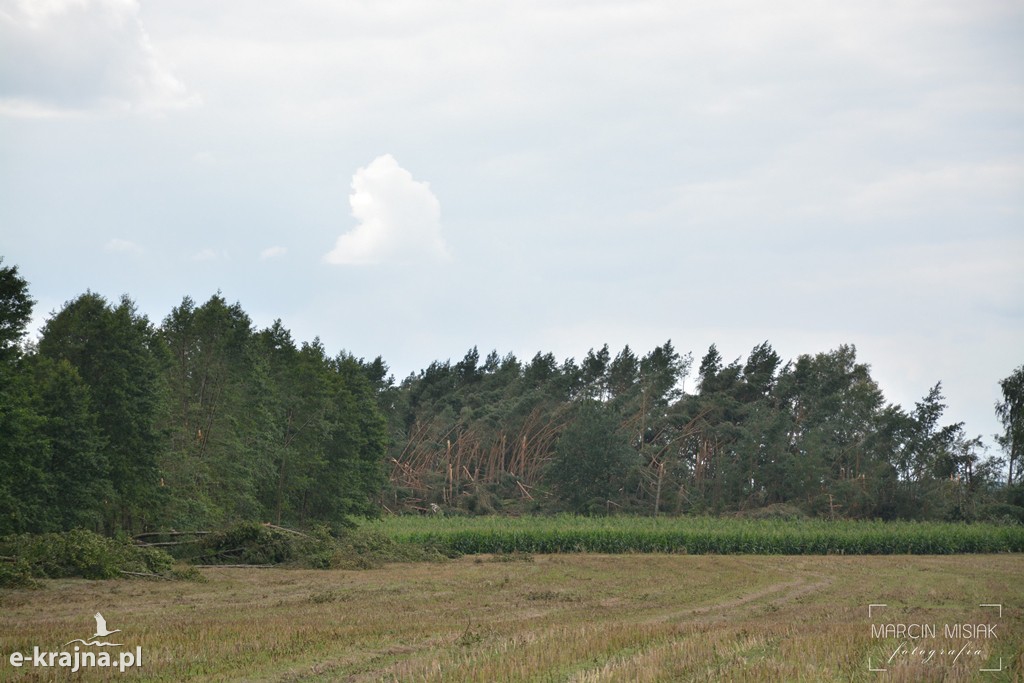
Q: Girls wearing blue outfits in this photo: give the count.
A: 0